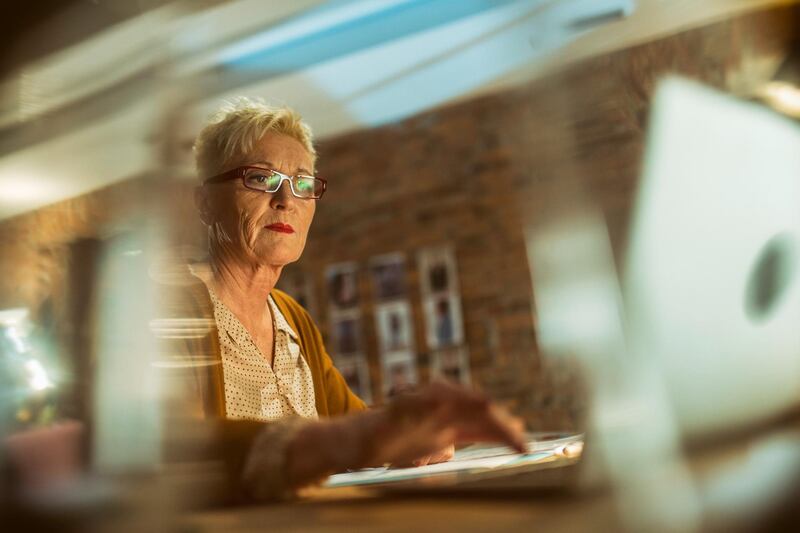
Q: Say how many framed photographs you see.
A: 9